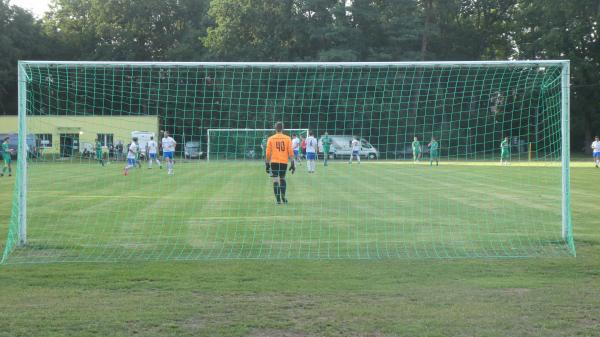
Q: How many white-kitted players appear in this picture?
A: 7